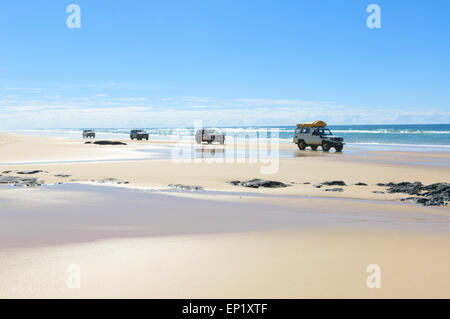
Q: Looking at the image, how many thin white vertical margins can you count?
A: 0